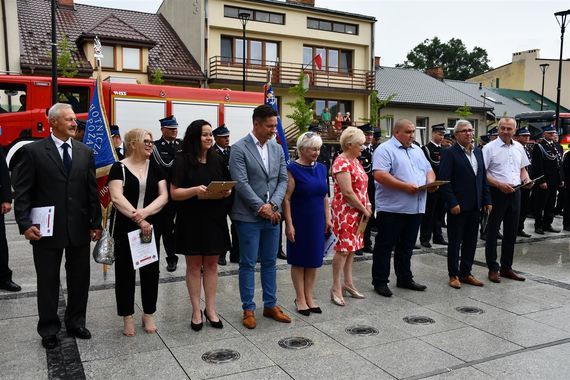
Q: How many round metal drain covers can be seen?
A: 5